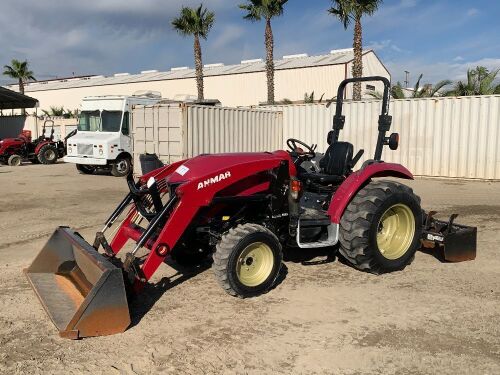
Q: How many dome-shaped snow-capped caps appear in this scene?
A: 0